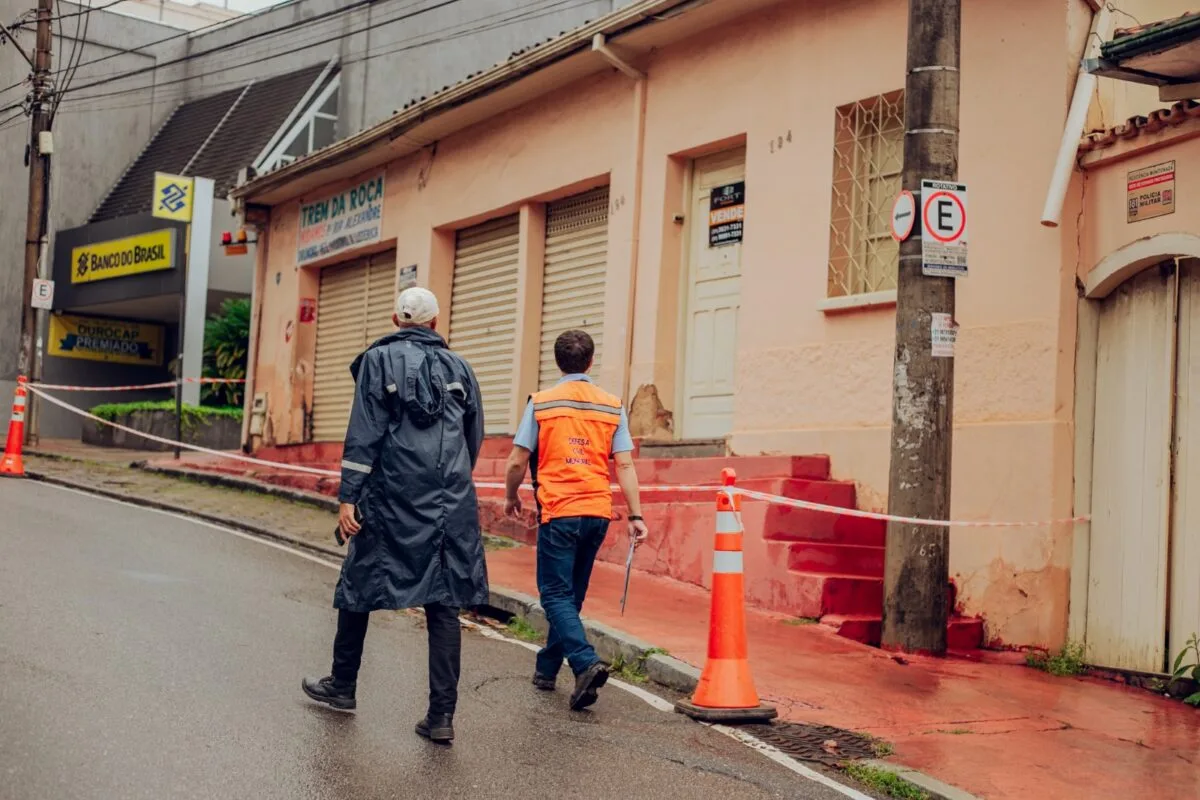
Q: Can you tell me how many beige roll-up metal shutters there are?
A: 3